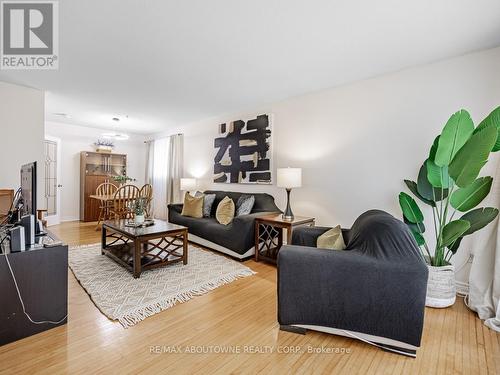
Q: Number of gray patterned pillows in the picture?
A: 2